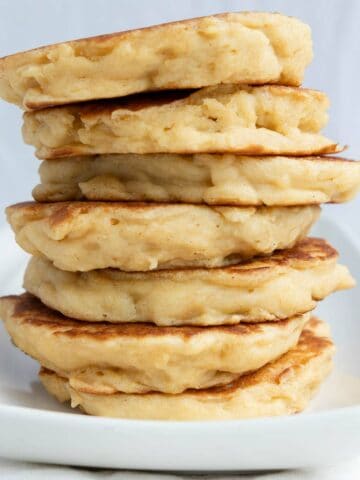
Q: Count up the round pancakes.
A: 7